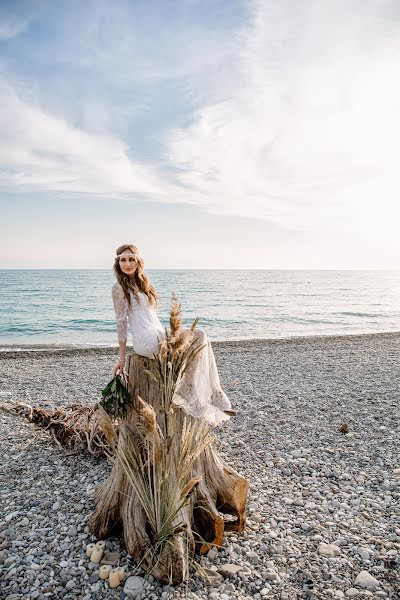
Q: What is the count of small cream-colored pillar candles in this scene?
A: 6